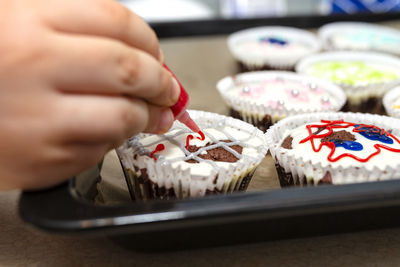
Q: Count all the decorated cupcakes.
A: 7